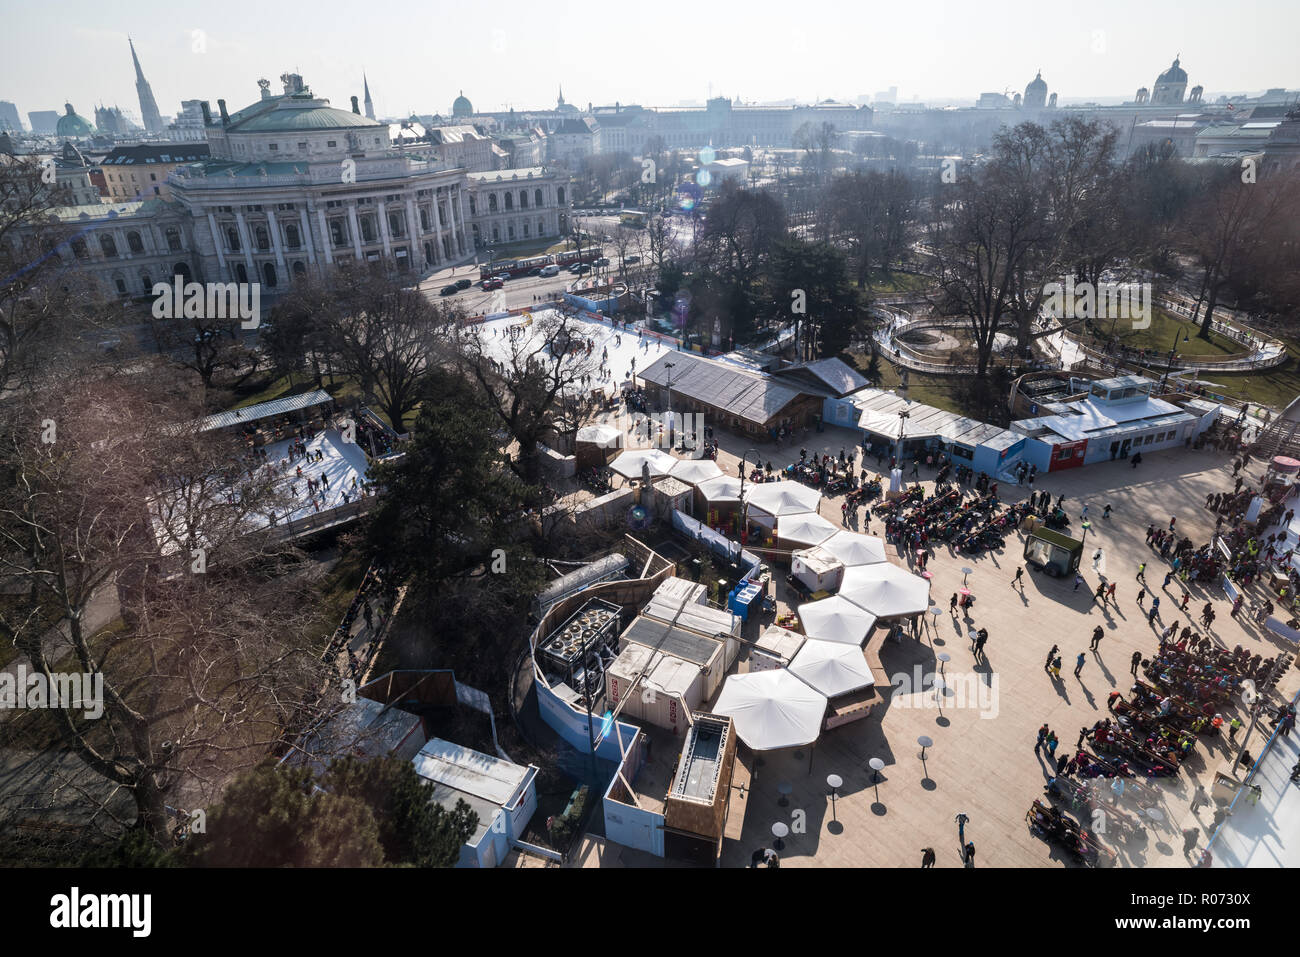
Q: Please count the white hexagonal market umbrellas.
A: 11